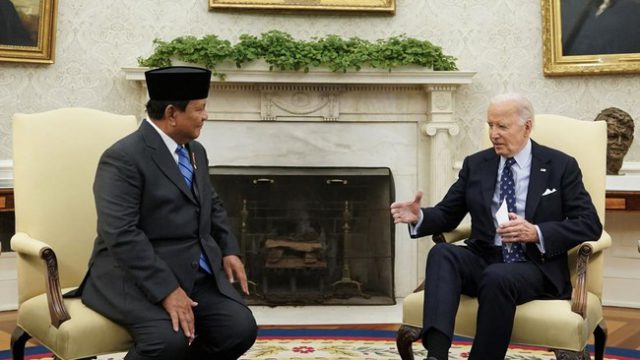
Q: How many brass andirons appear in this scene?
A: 2